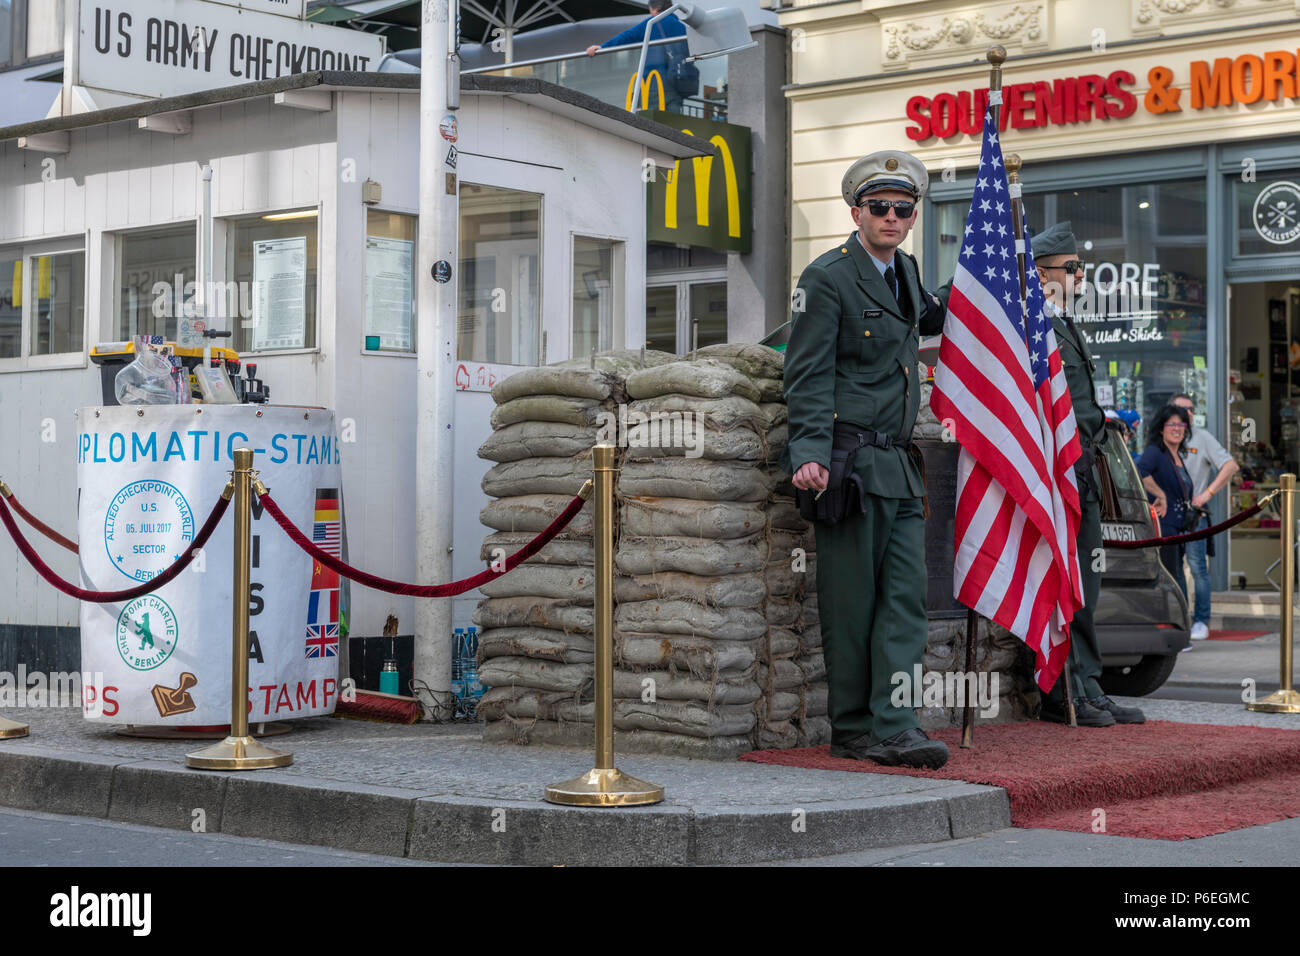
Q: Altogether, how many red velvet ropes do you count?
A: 4